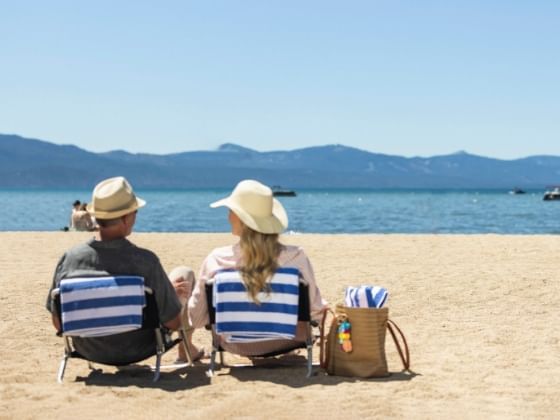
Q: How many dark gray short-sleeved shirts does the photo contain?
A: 1